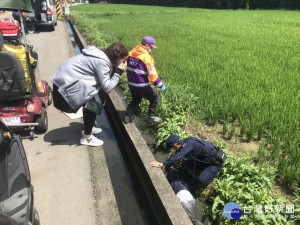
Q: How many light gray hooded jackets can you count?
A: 1